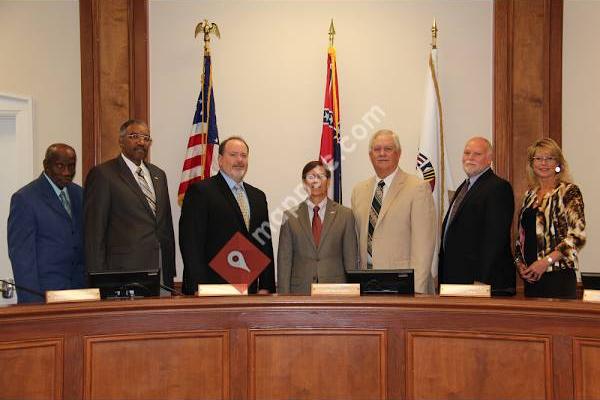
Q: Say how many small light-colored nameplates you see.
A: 5